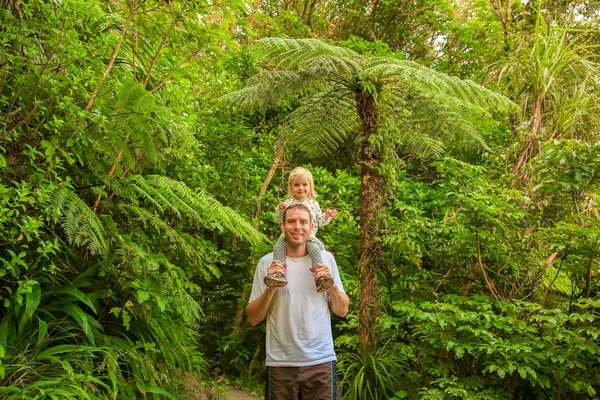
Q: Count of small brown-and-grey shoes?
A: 2